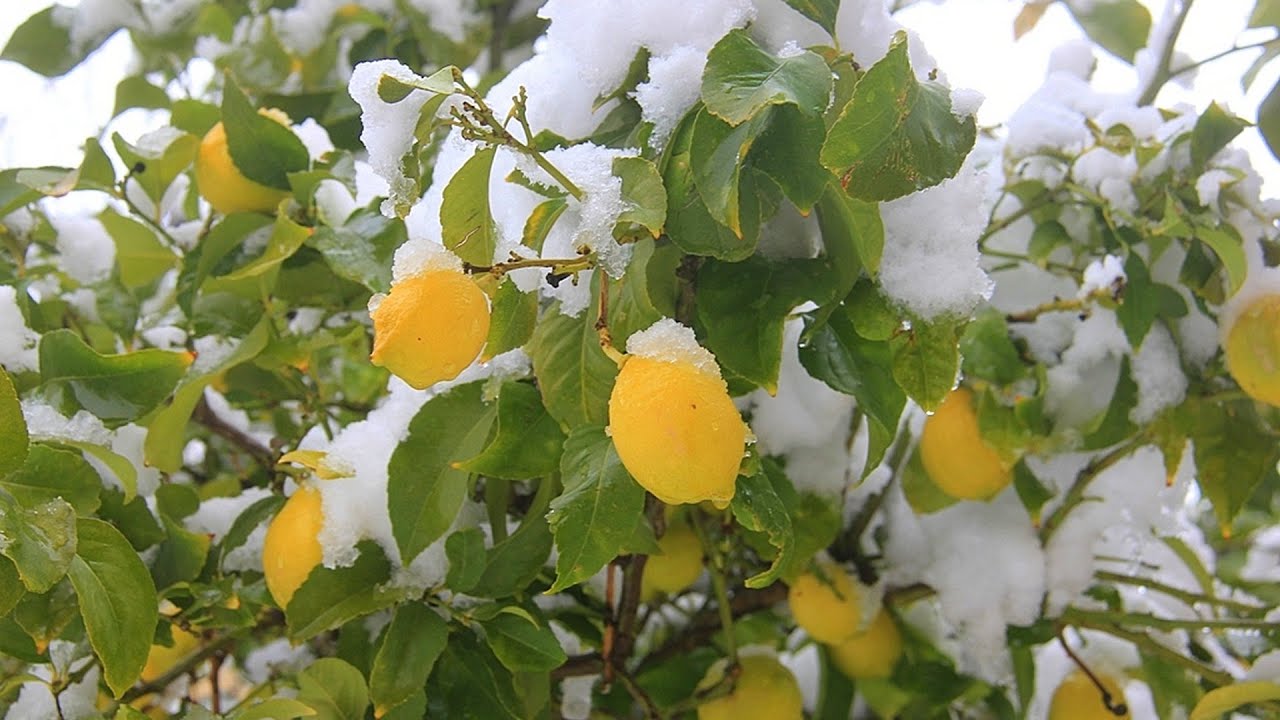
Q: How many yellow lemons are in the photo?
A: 12